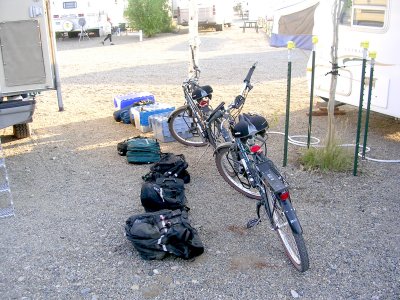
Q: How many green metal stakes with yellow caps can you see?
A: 4